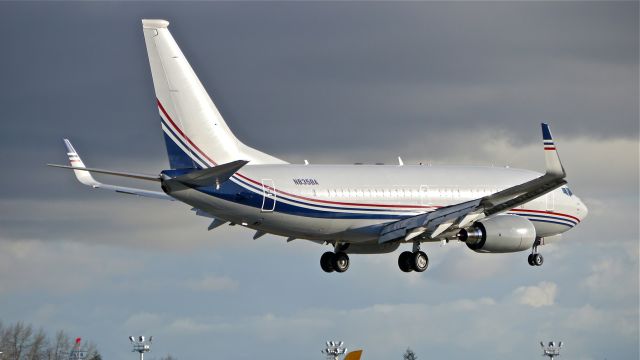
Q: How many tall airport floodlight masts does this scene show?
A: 3